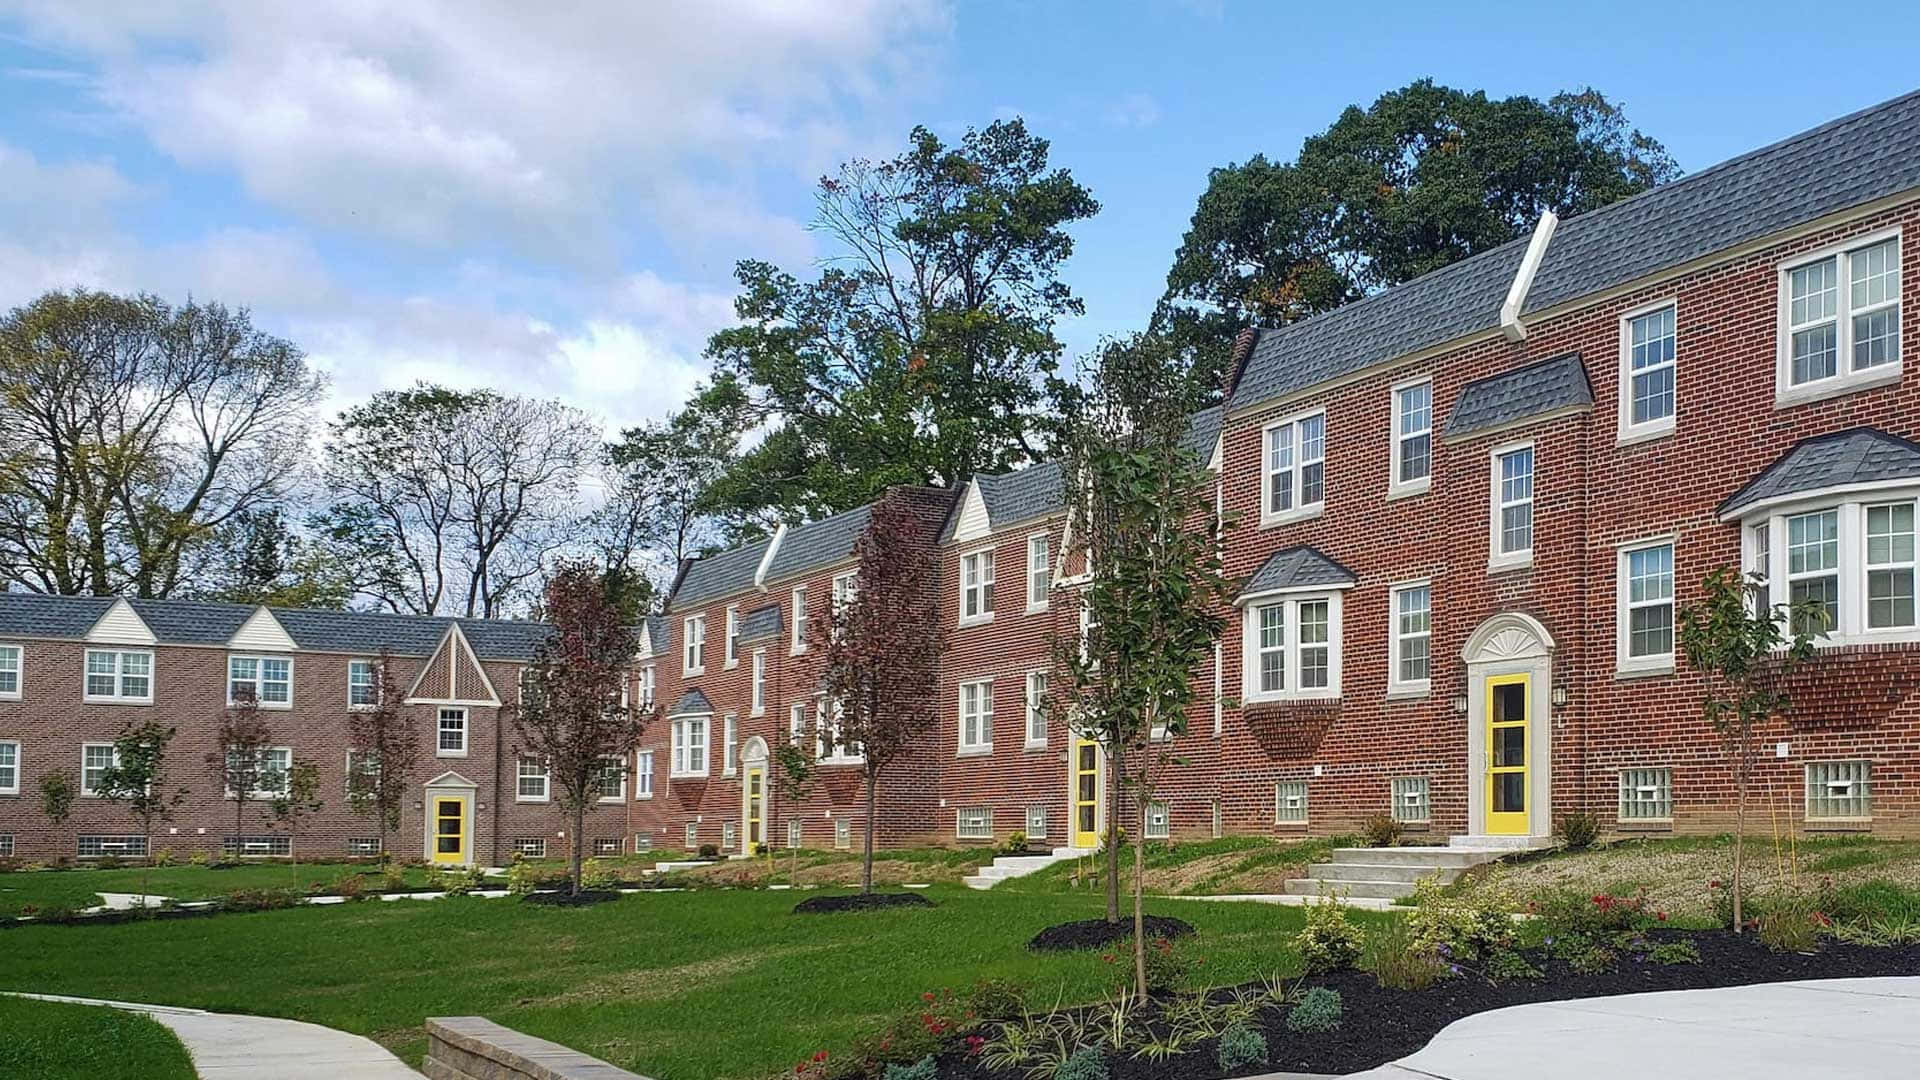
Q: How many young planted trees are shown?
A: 11